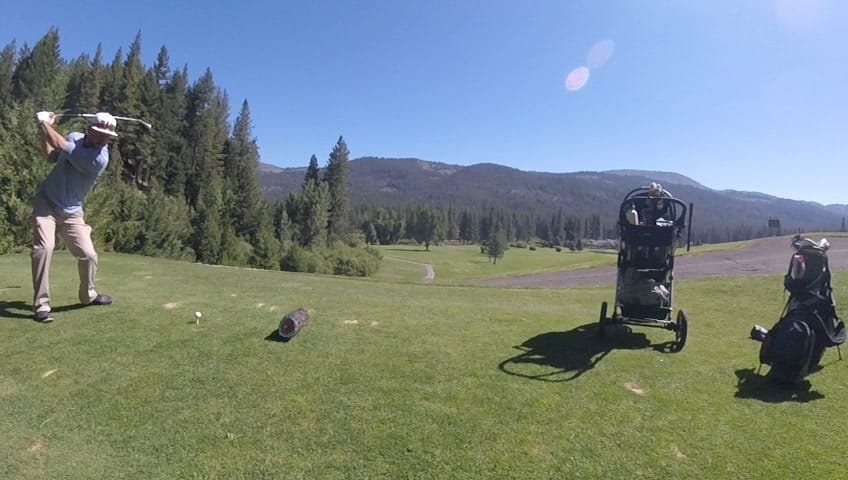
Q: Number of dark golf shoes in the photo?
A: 2